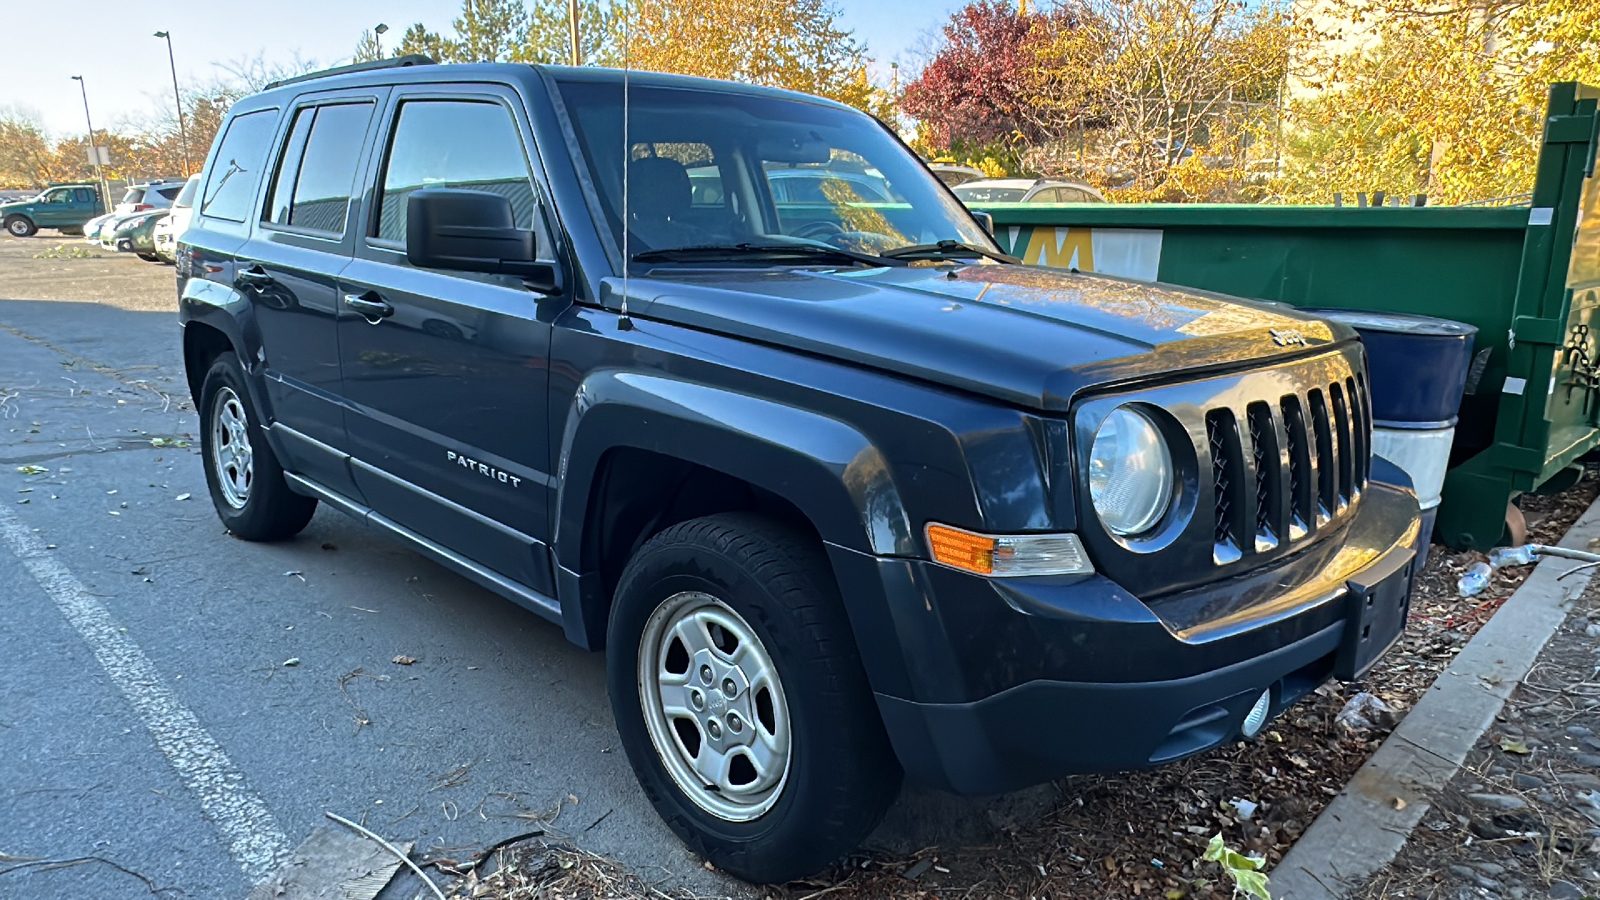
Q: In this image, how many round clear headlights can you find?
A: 1